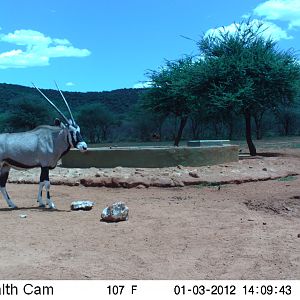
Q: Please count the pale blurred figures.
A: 0